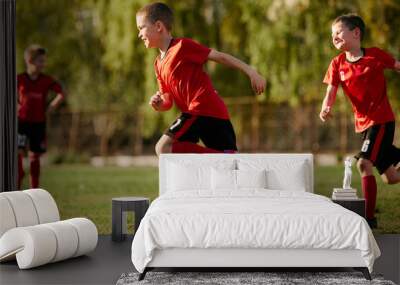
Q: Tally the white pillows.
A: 4